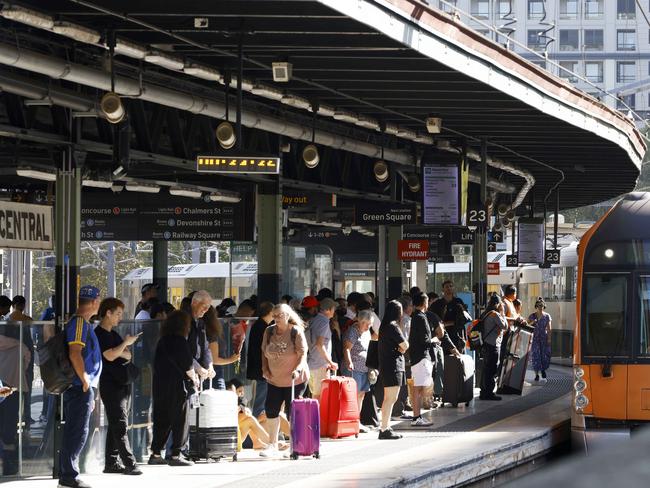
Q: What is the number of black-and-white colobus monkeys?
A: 0